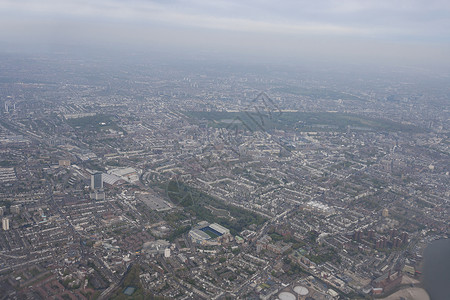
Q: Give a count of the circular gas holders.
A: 2